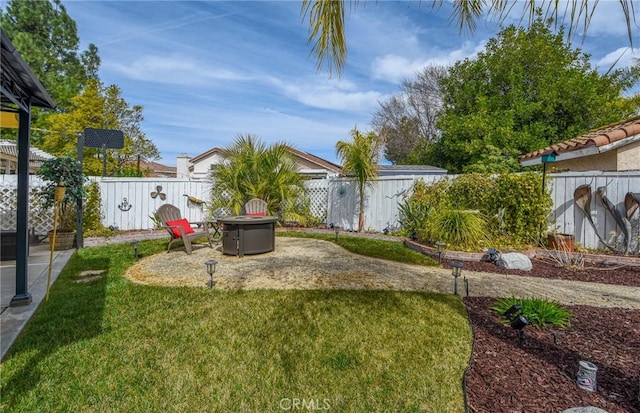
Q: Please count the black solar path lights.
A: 5